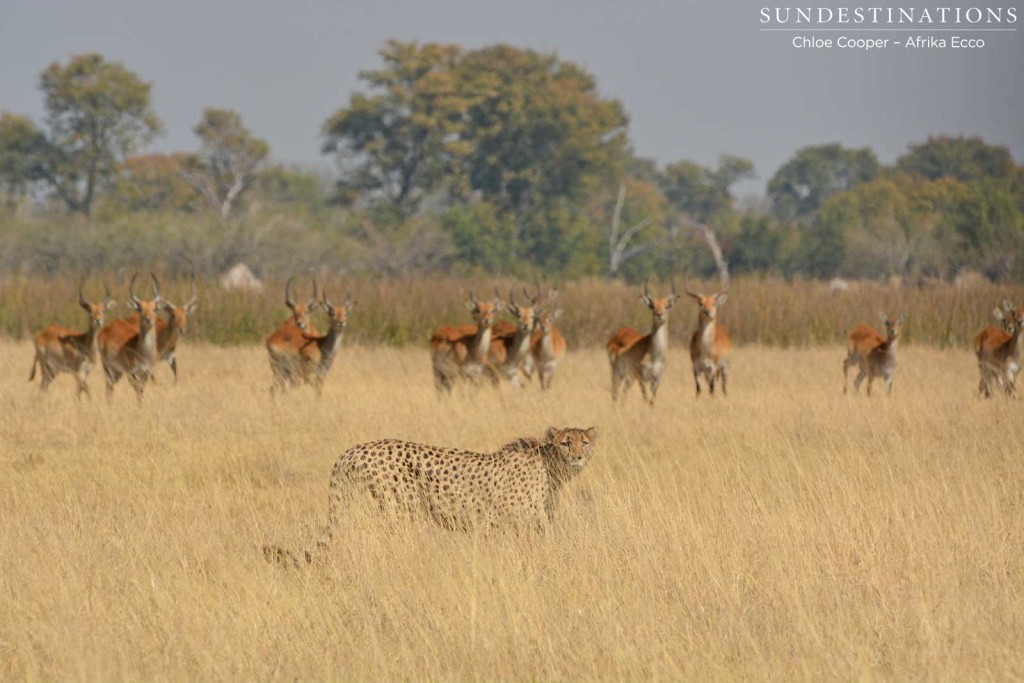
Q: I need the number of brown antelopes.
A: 13